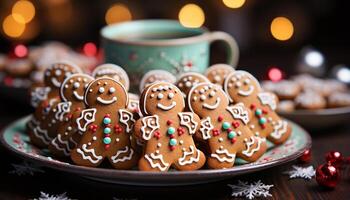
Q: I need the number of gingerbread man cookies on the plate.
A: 10